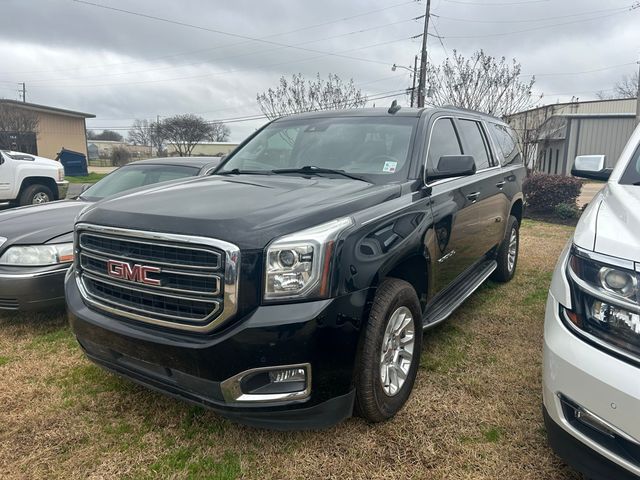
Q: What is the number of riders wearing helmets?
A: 0